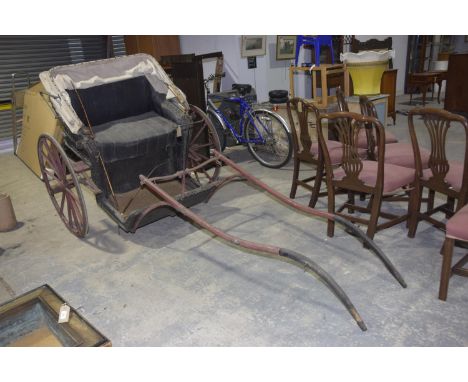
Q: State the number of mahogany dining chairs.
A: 6